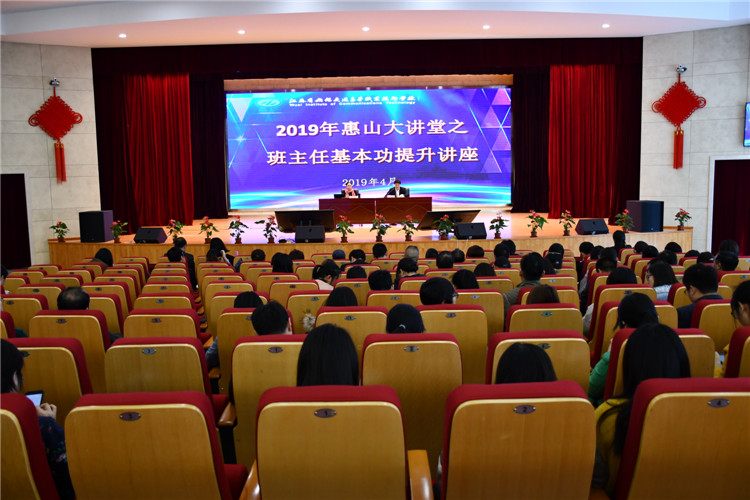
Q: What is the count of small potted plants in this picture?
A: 15